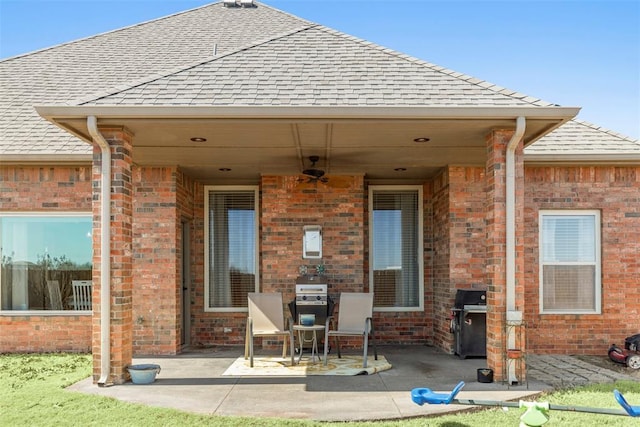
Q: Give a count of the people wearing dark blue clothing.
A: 0